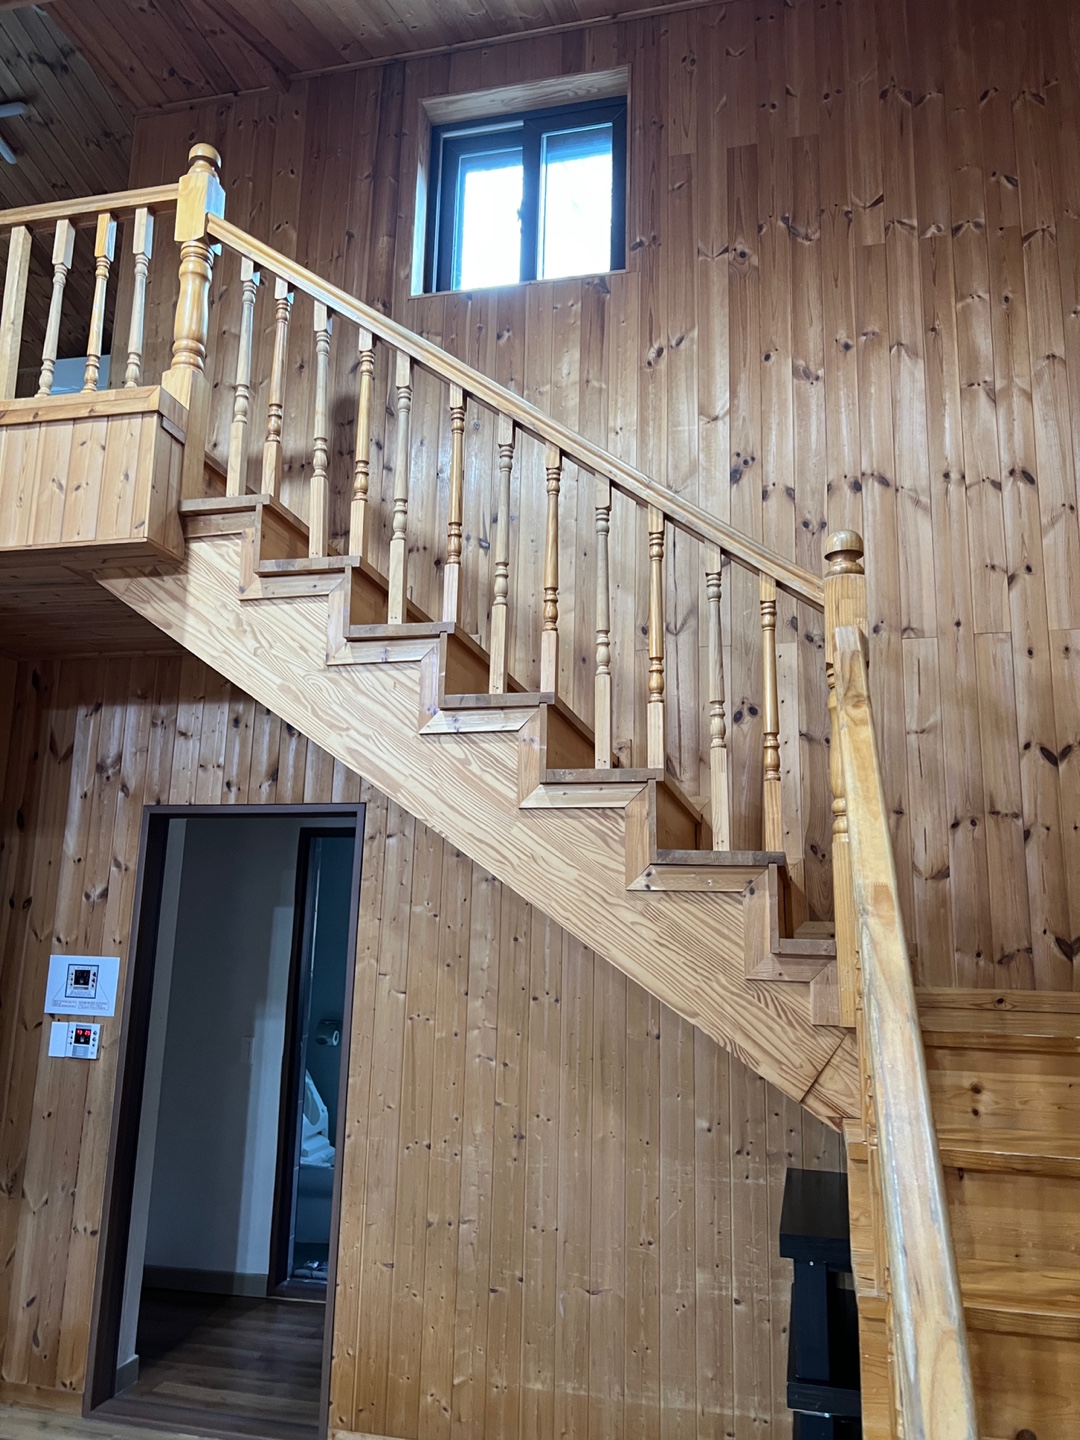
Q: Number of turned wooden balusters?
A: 15